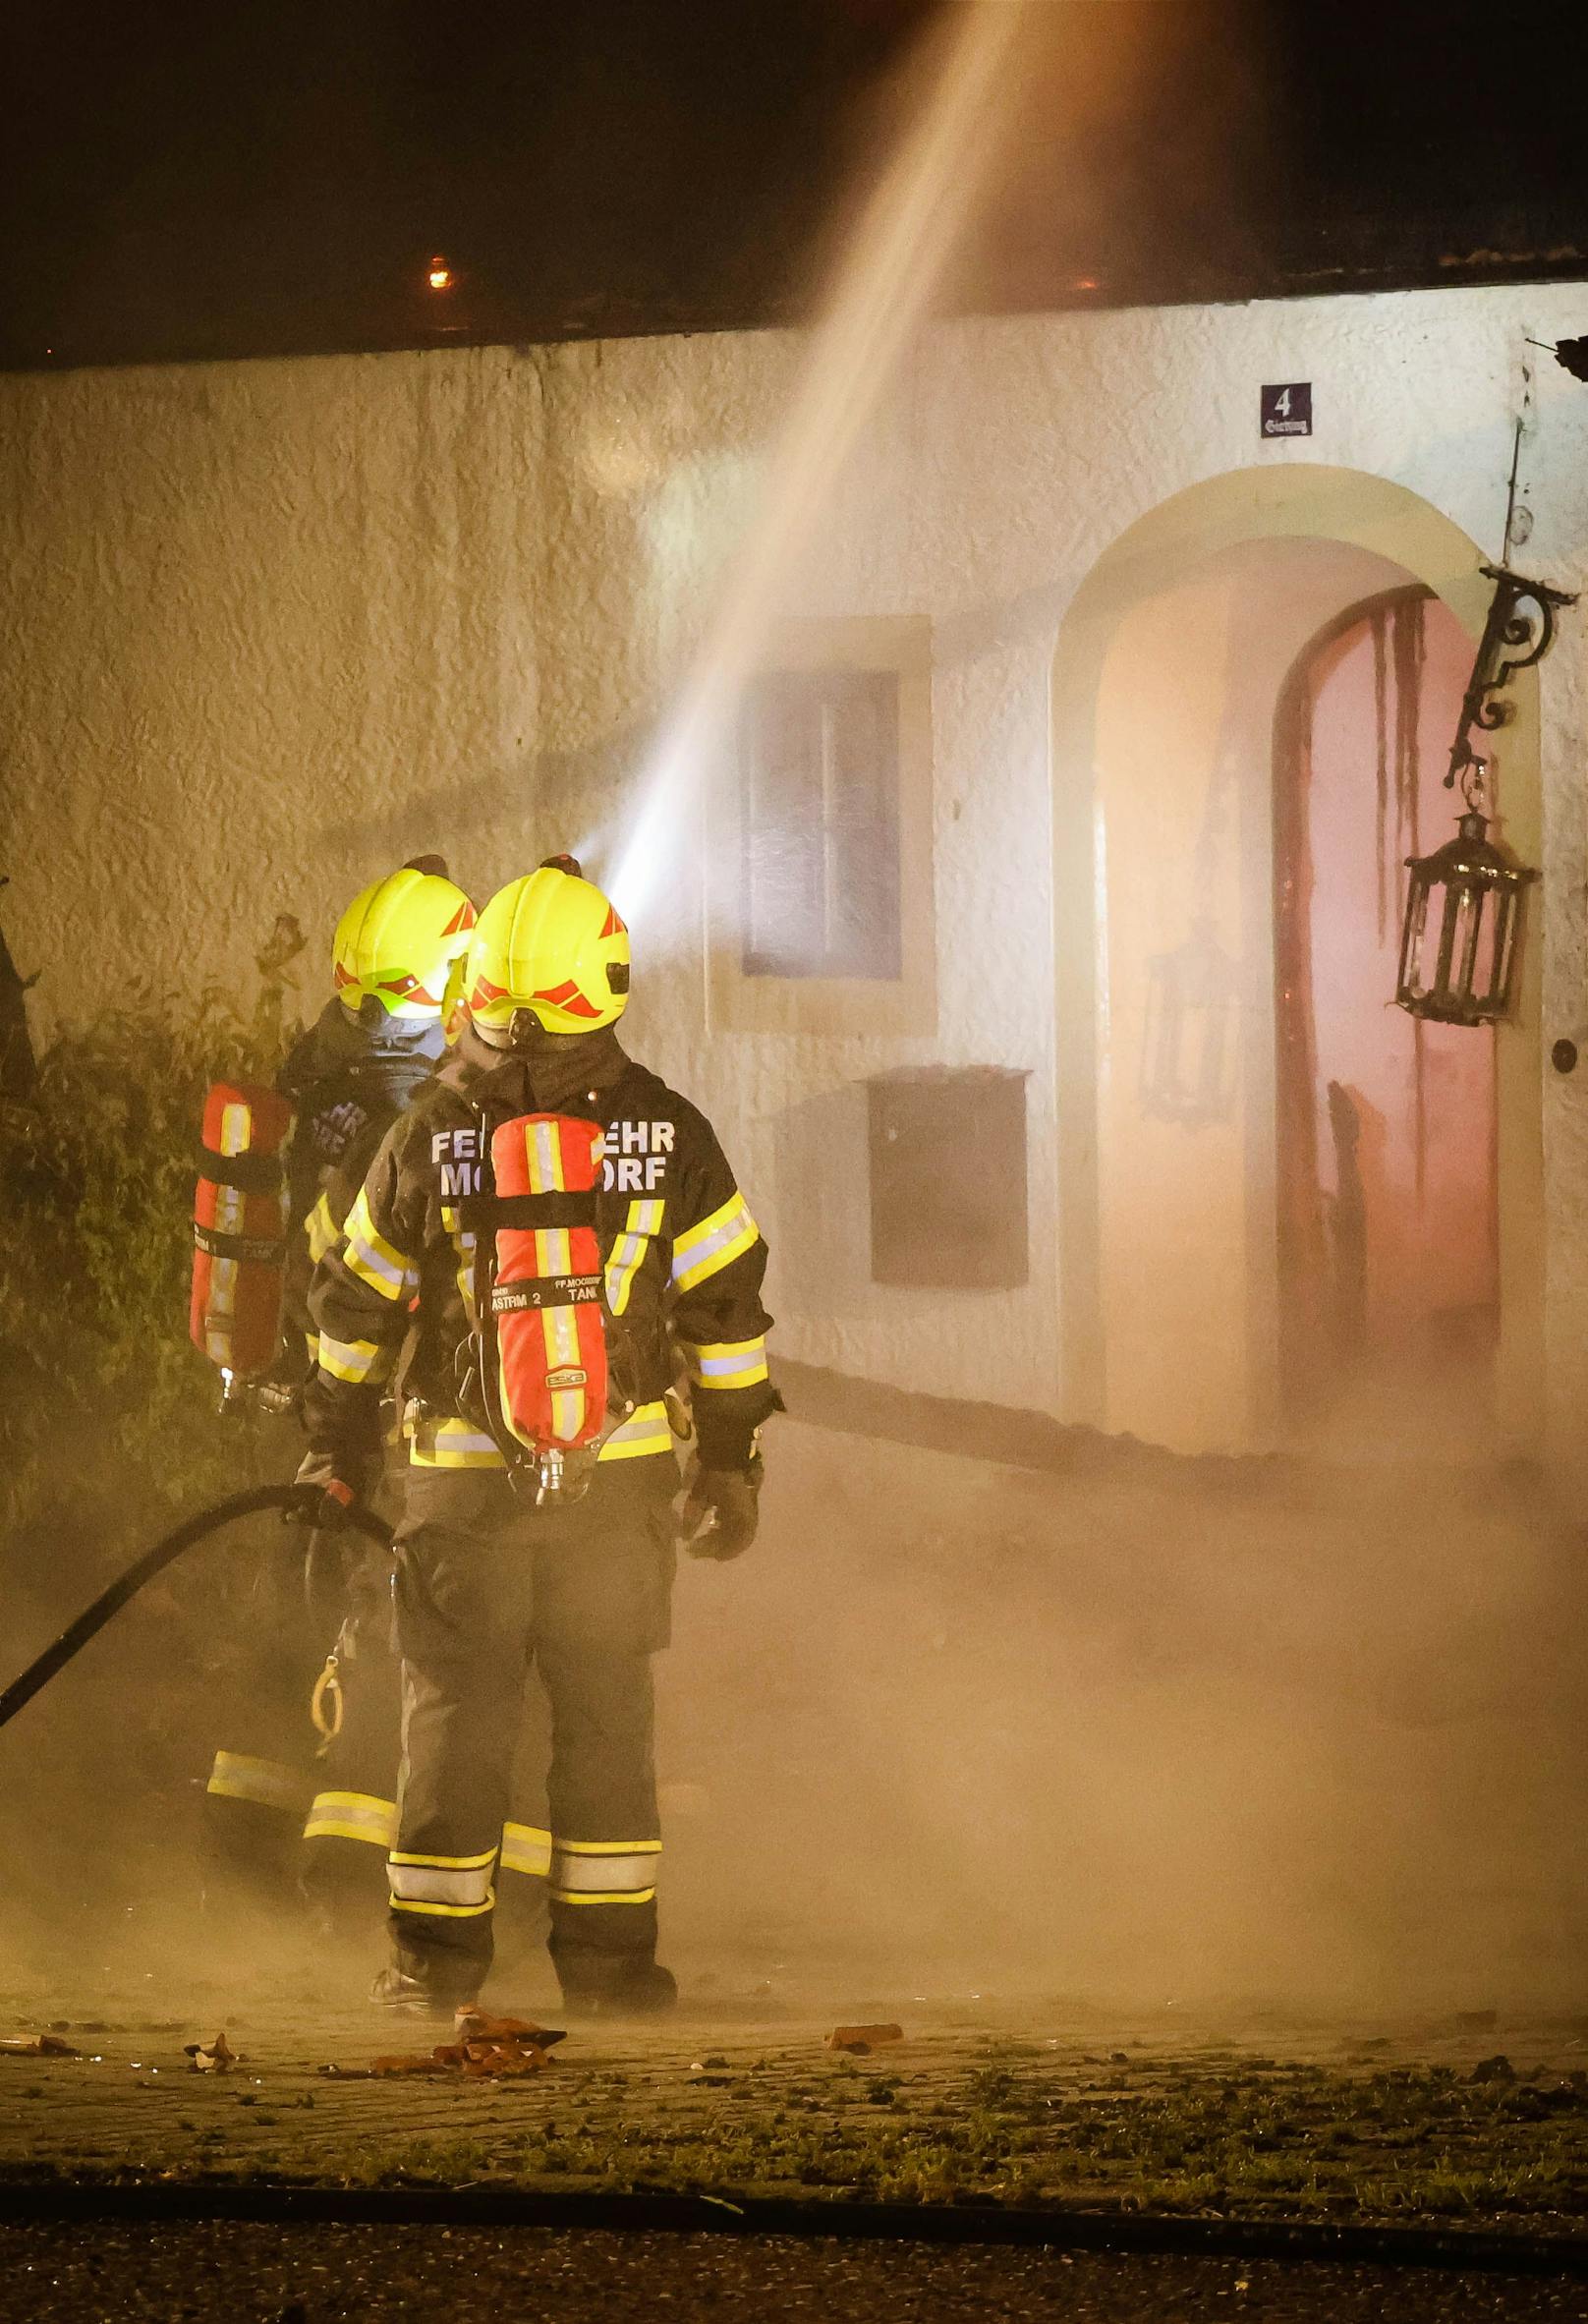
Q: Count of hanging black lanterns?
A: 1